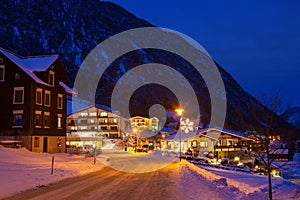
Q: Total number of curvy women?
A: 0